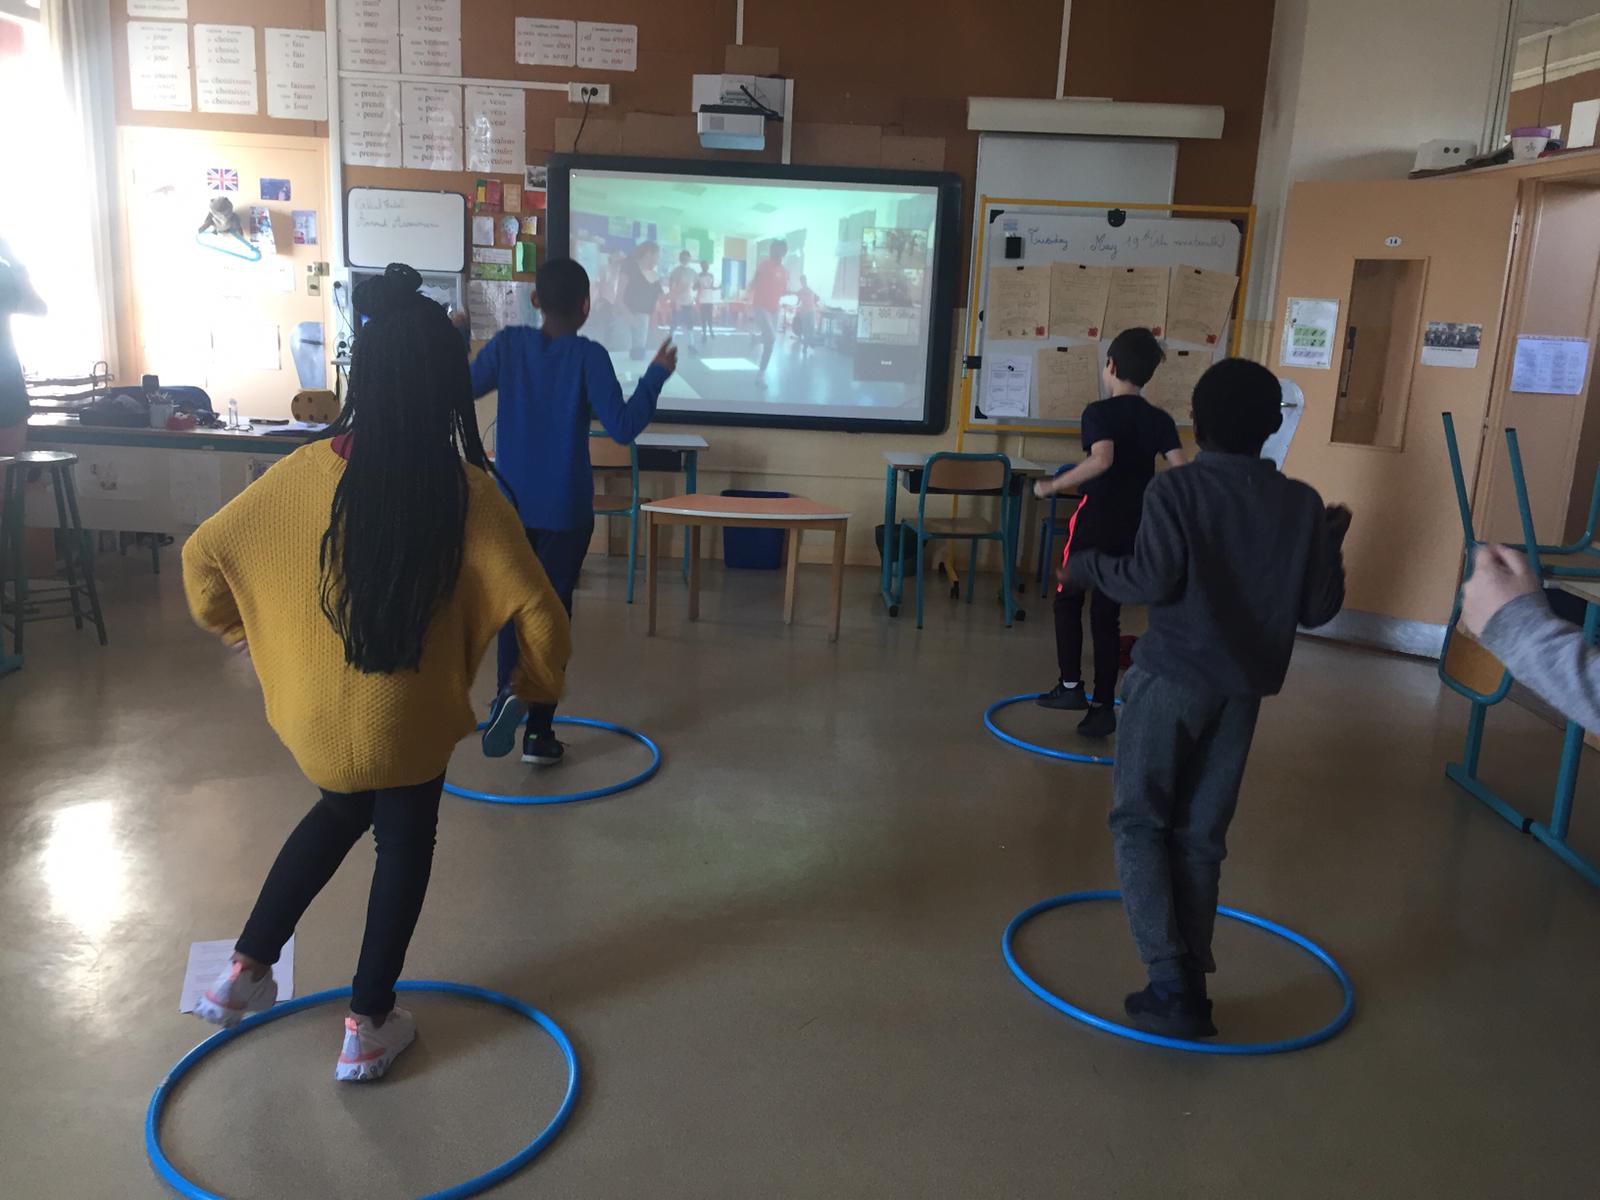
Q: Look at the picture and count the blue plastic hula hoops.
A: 4